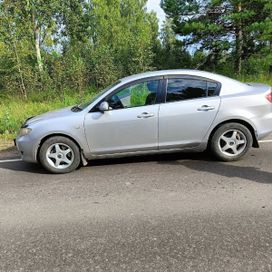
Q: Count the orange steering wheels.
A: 0